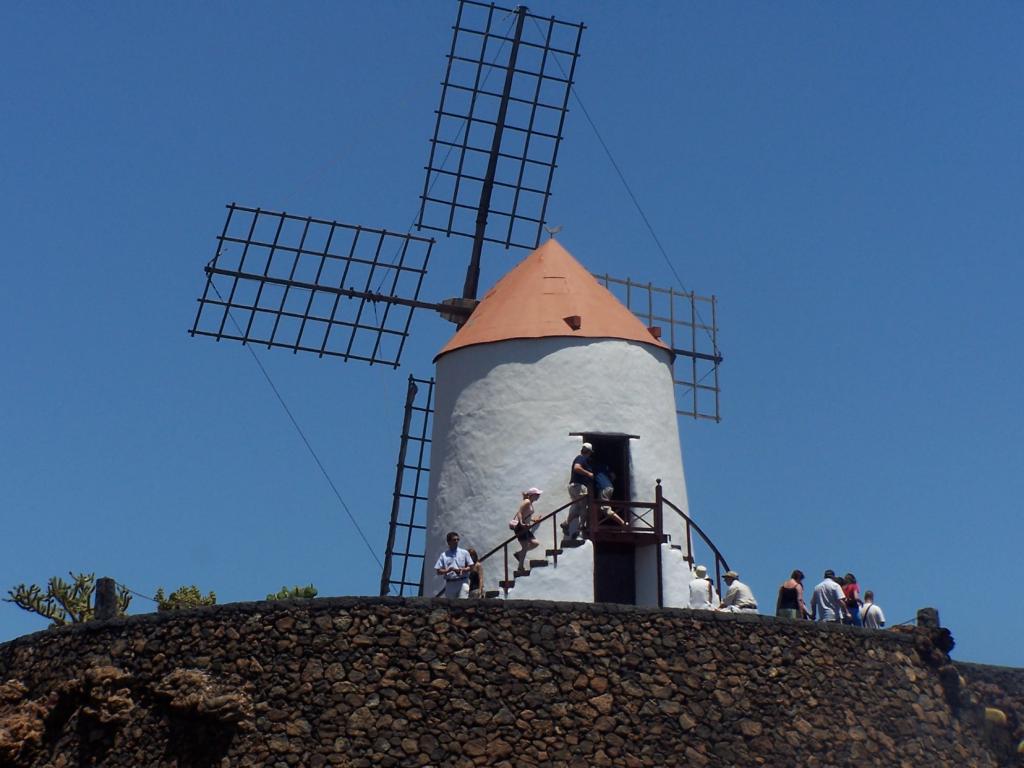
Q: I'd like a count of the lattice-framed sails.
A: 4